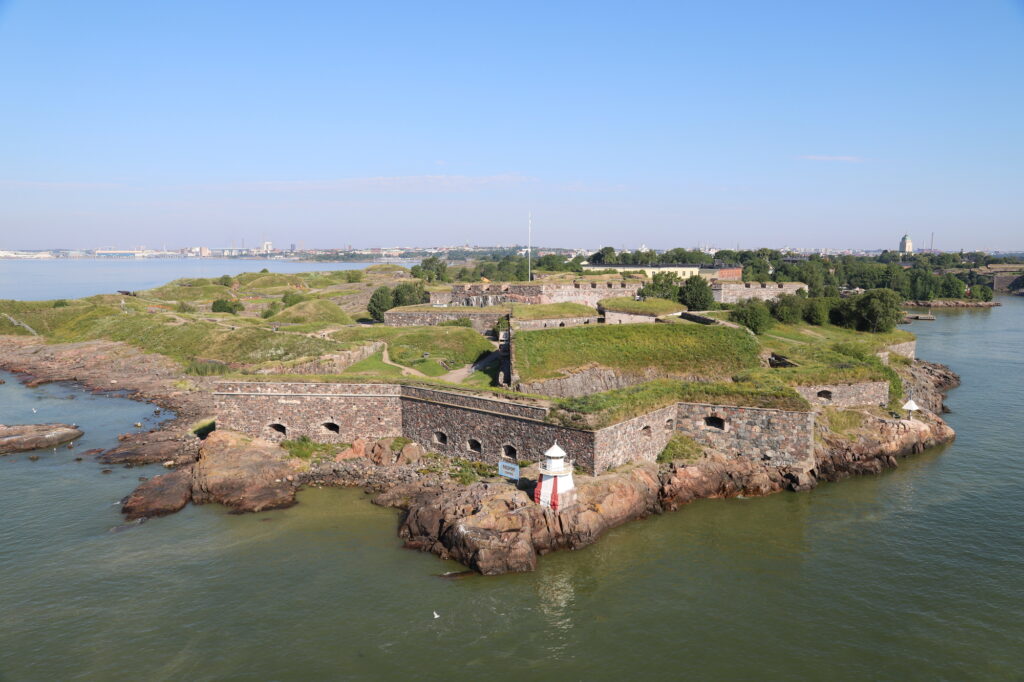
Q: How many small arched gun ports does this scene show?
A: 9